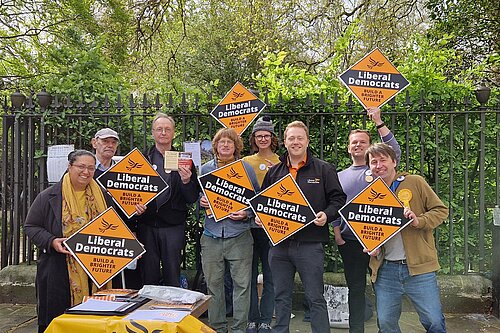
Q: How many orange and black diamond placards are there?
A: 7